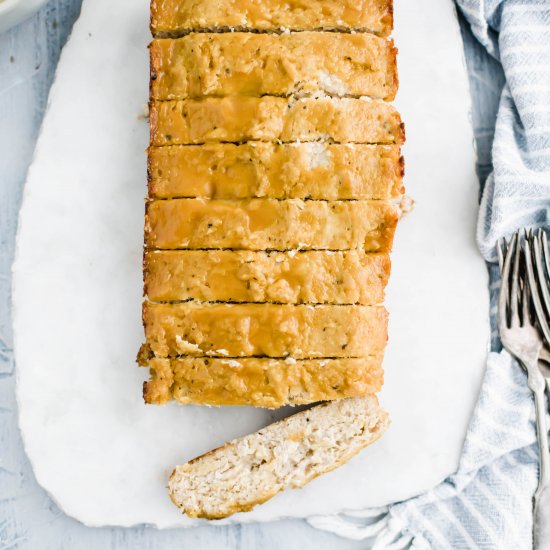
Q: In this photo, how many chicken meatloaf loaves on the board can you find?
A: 1